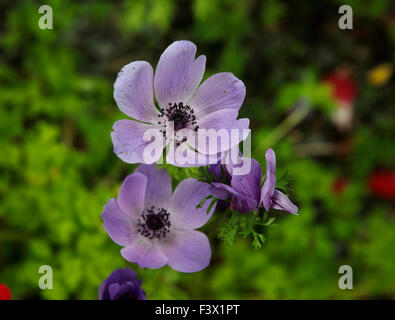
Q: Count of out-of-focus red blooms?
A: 4